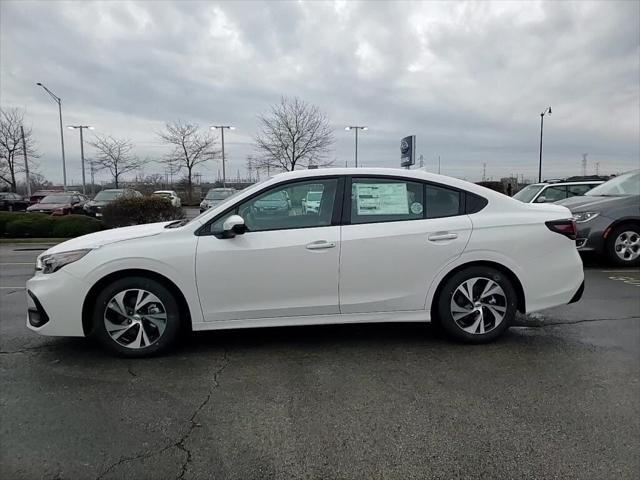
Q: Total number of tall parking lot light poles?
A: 5